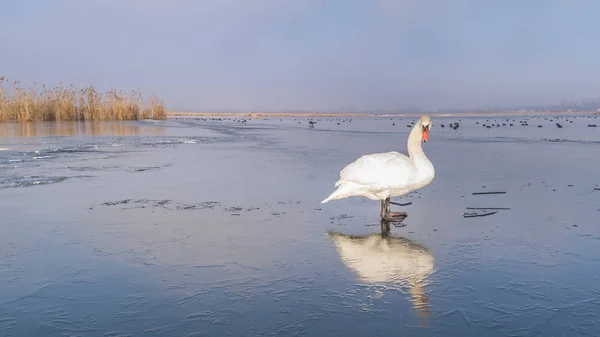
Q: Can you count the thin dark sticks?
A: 3